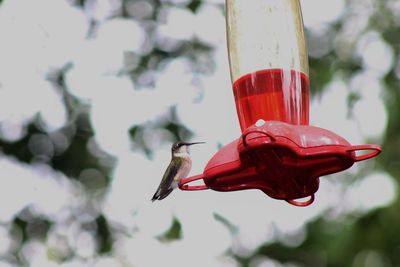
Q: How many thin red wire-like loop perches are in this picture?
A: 4